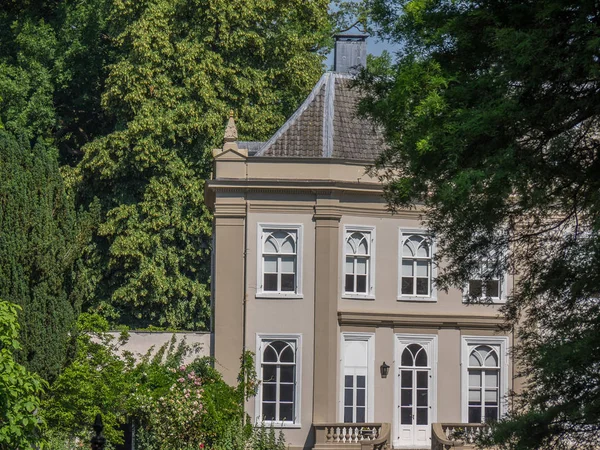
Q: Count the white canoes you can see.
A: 0